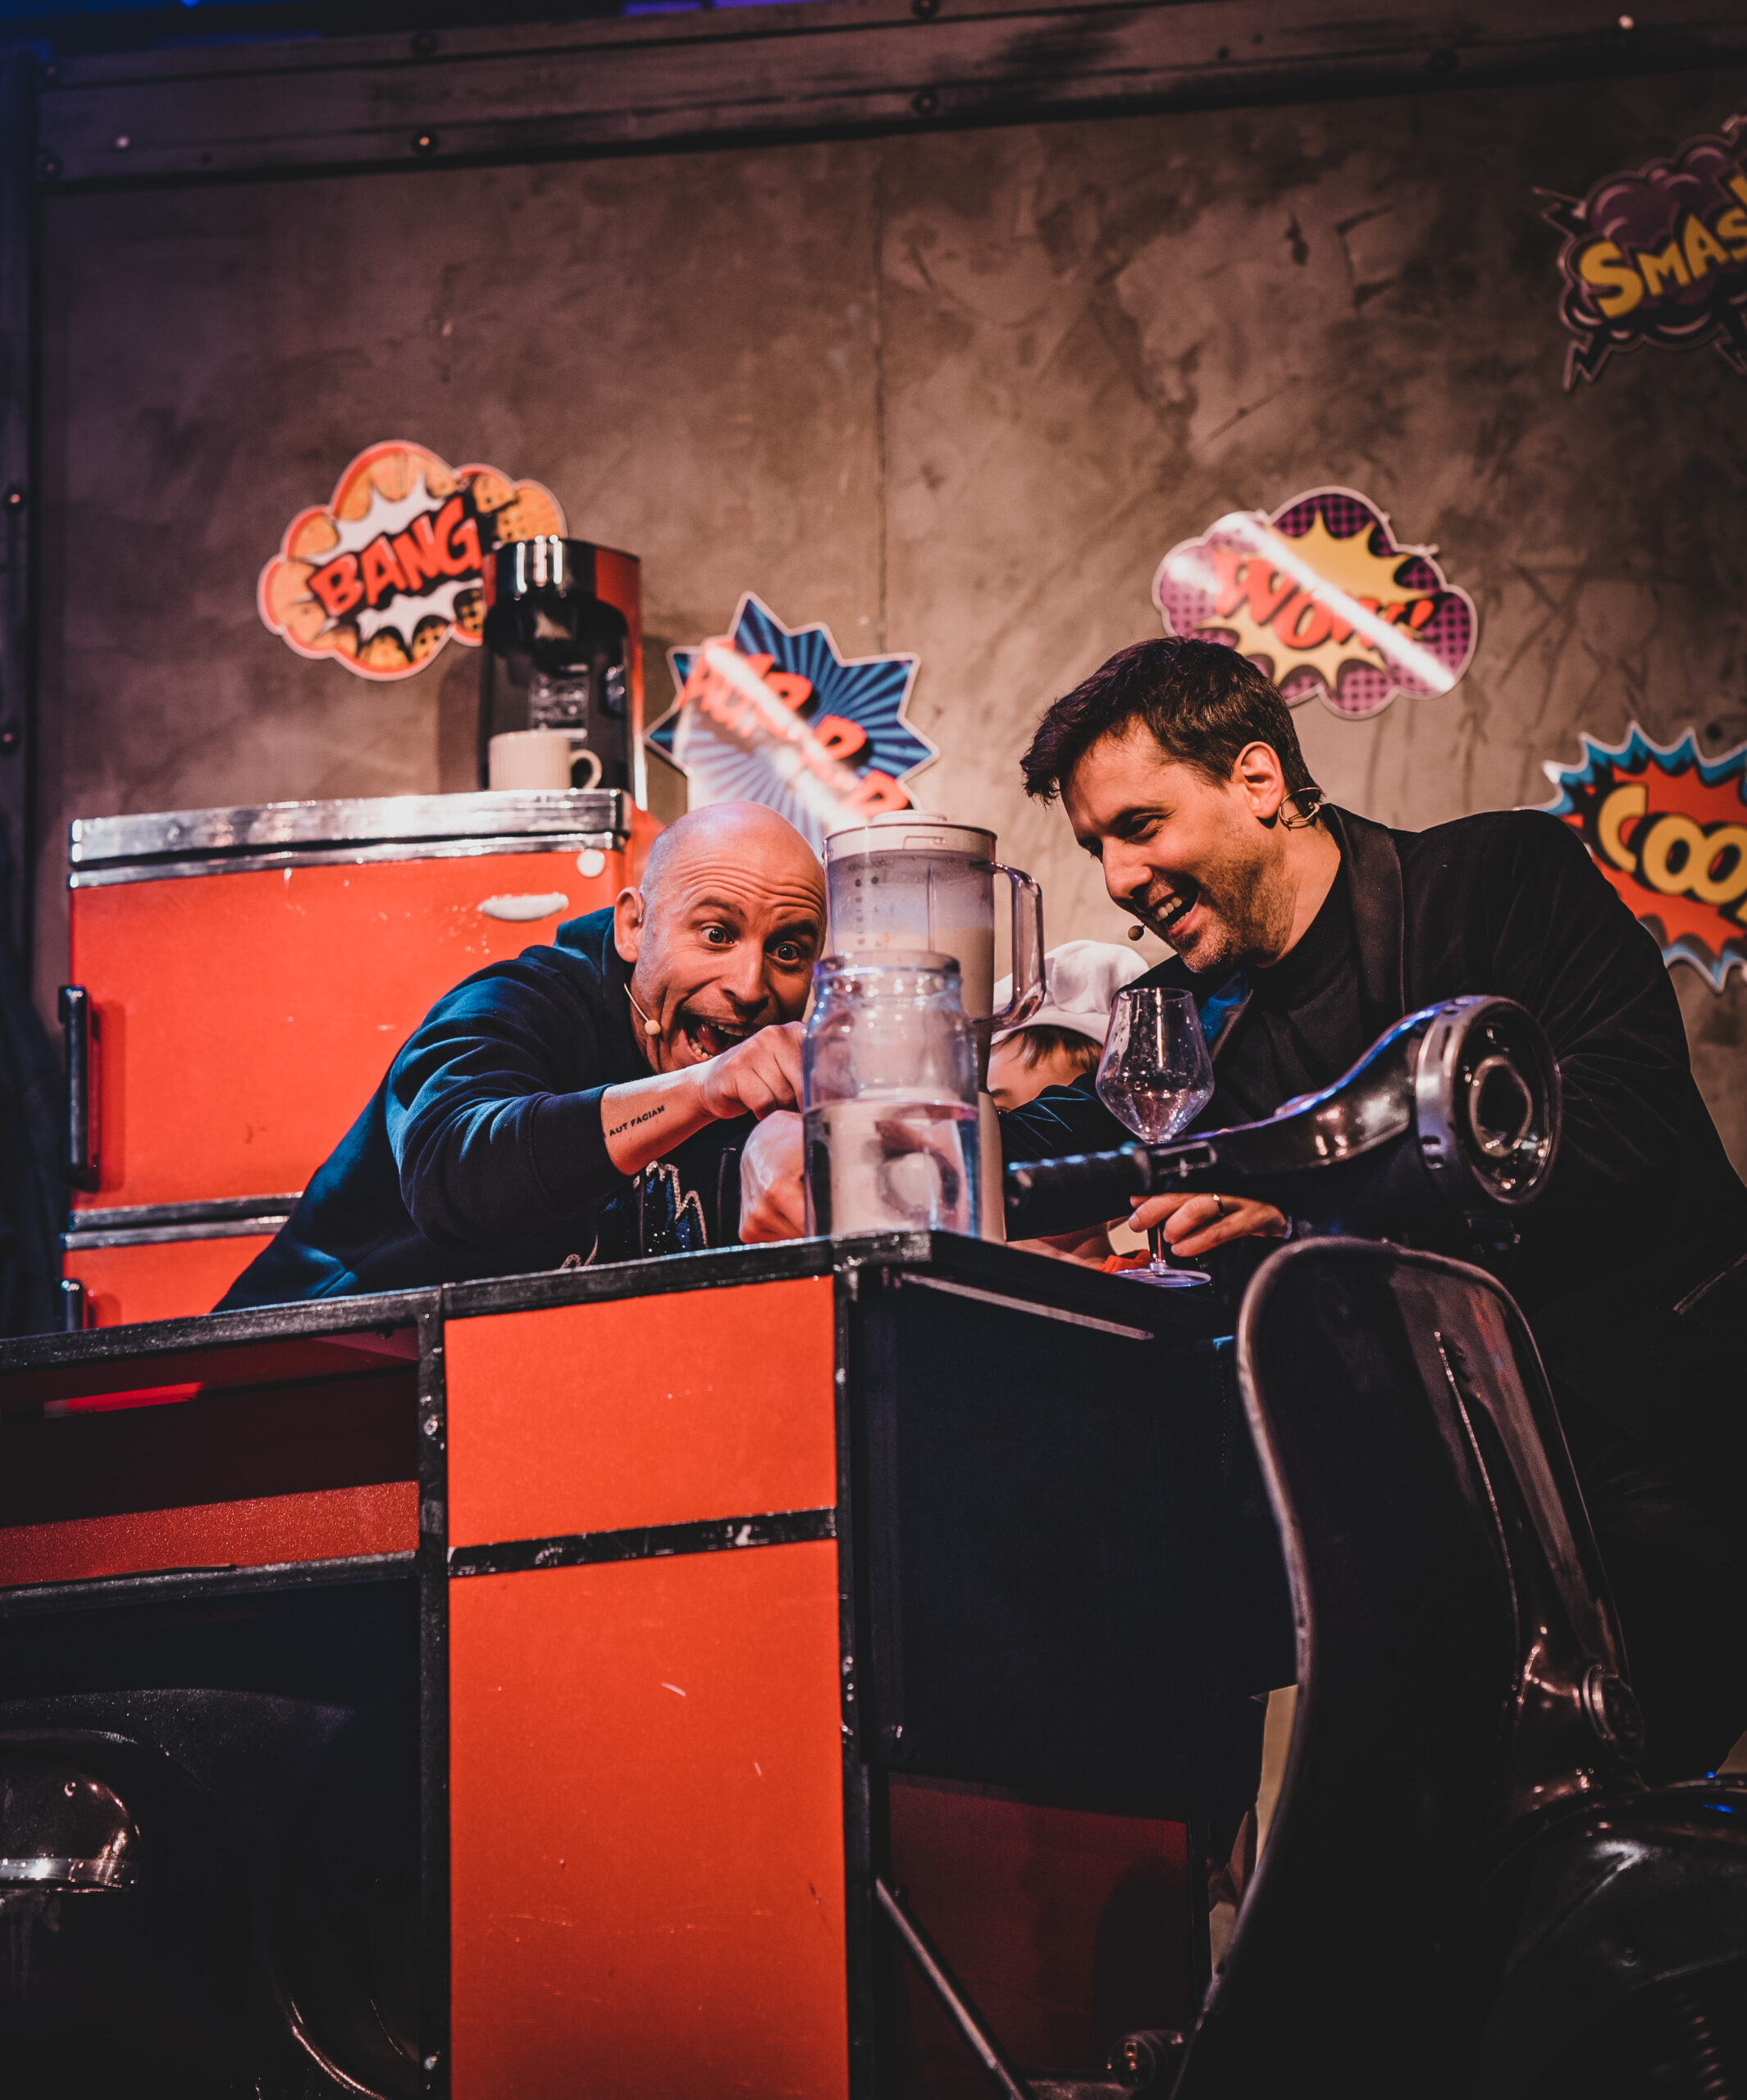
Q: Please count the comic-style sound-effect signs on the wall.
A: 5